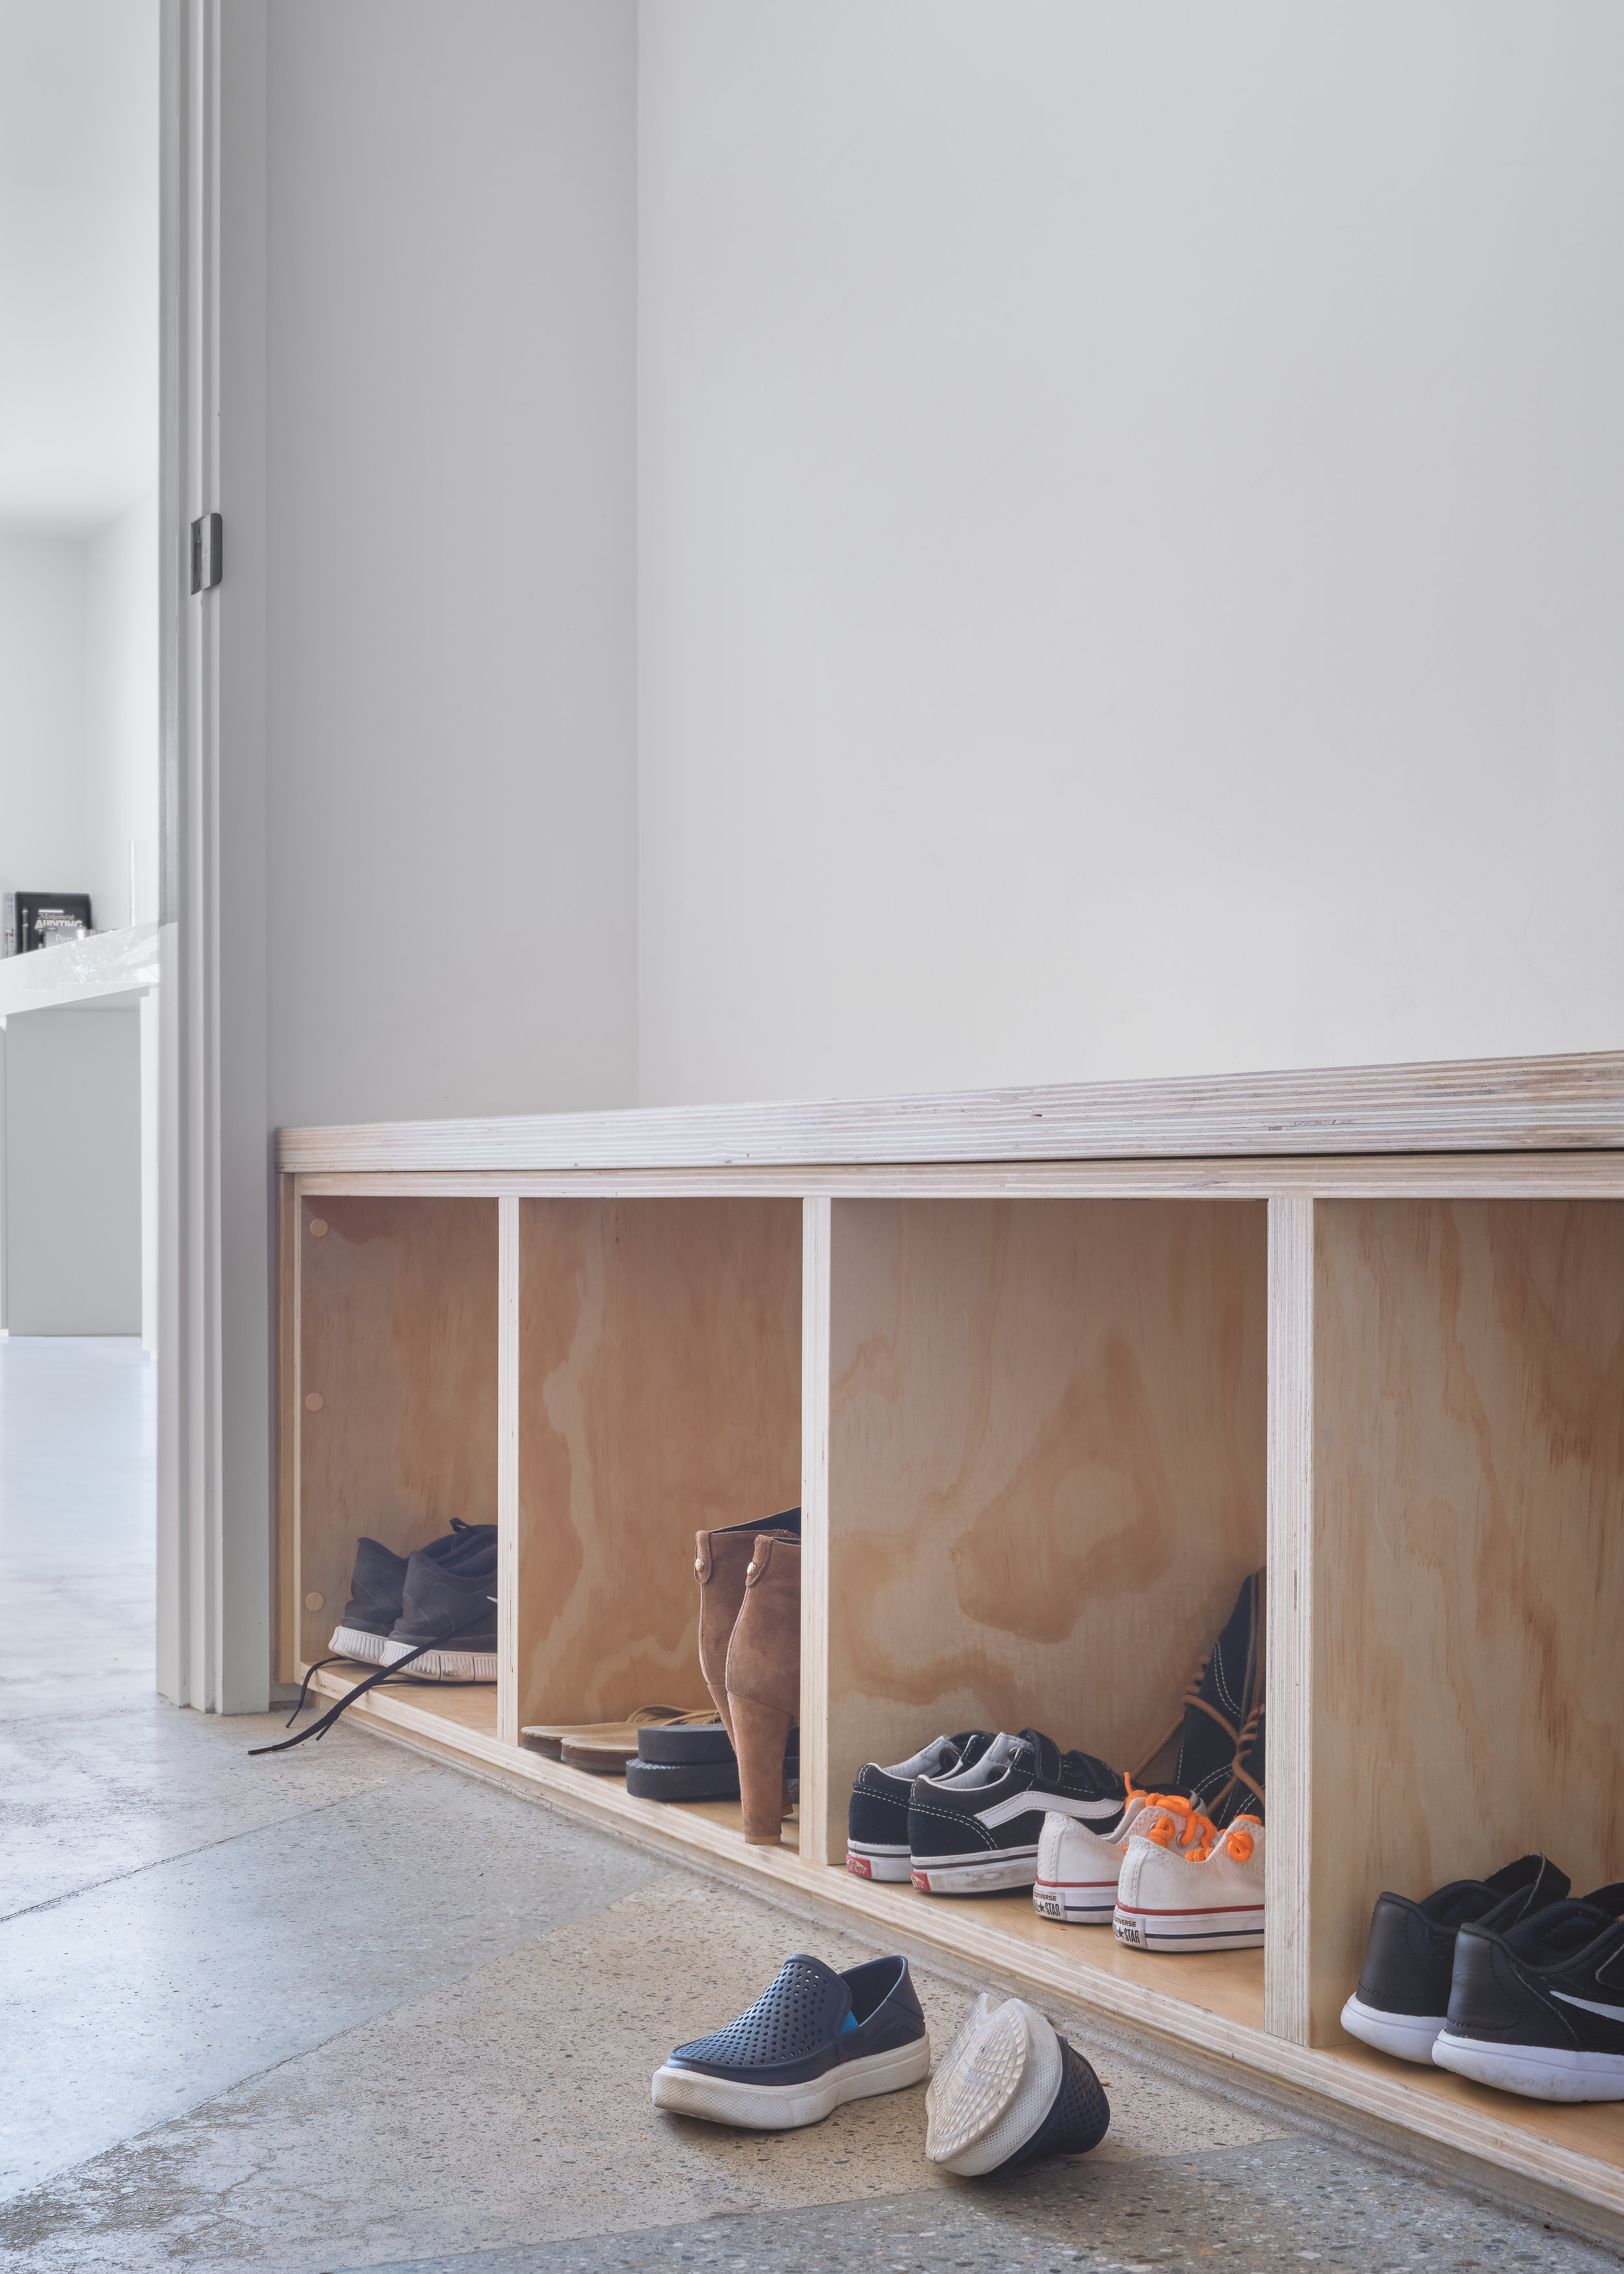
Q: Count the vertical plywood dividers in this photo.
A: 3